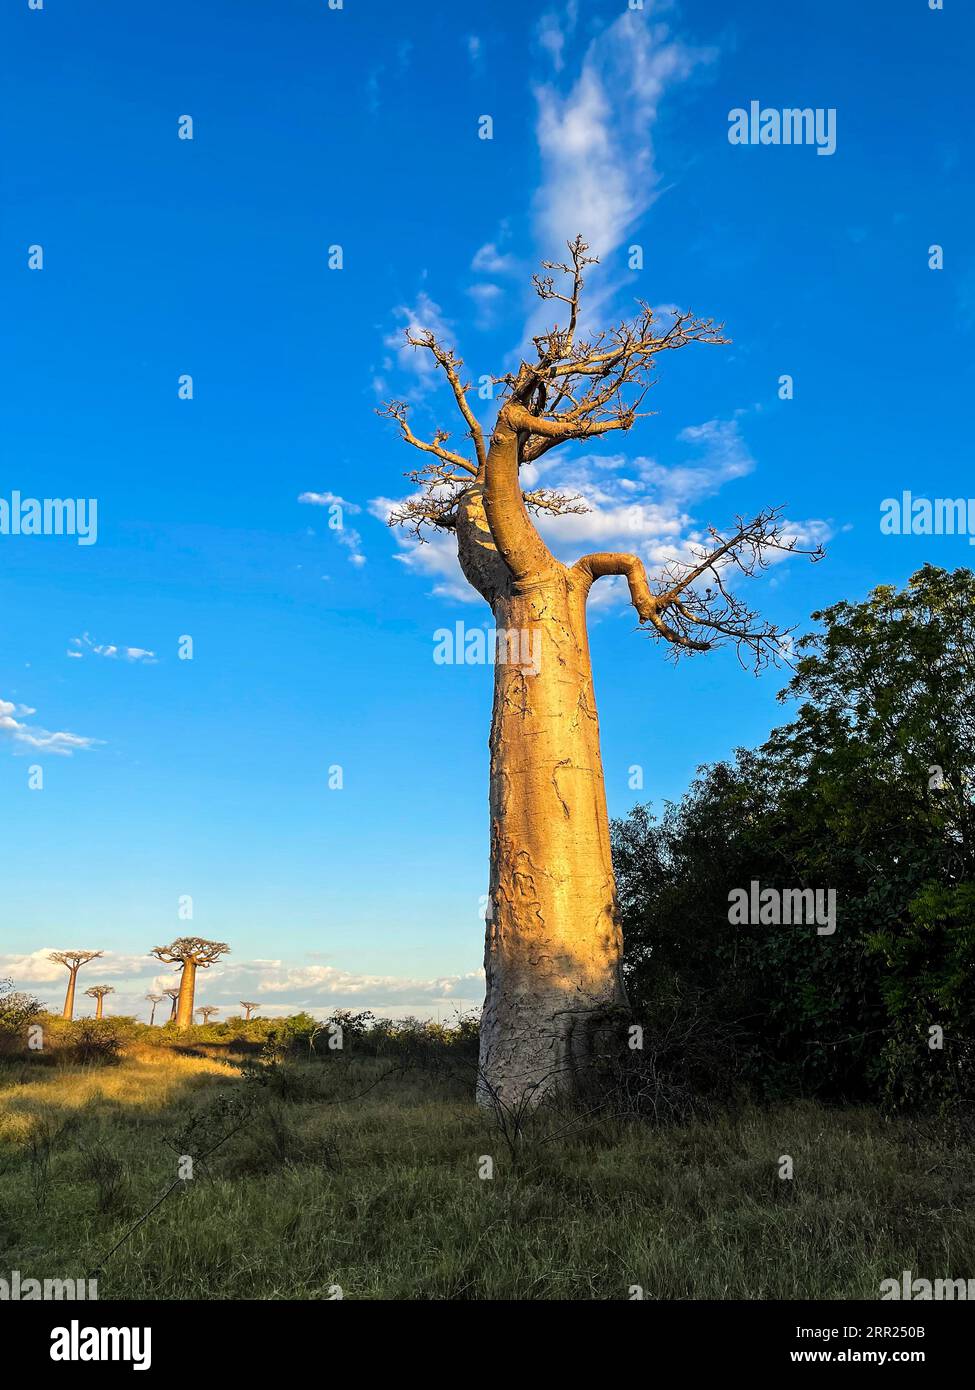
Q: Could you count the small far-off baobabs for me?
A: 7